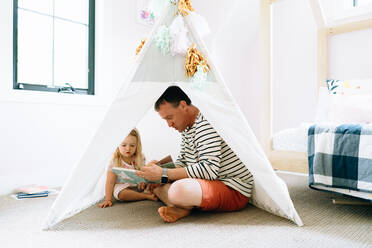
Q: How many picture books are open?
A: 1